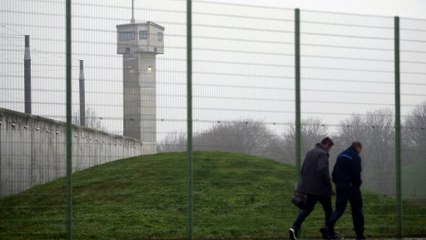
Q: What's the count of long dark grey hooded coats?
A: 1